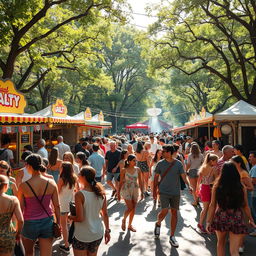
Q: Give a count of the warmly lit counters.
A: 2